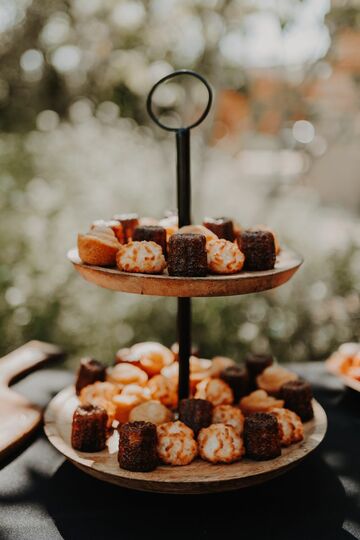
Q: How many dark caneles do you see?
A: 13